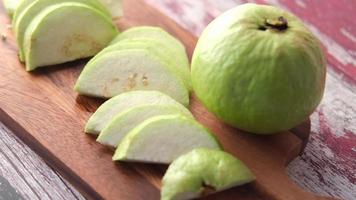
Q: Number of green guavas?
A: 1